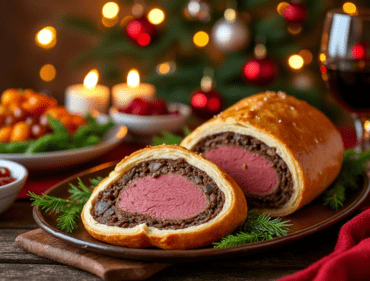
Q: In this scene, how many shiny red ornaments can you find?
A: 4